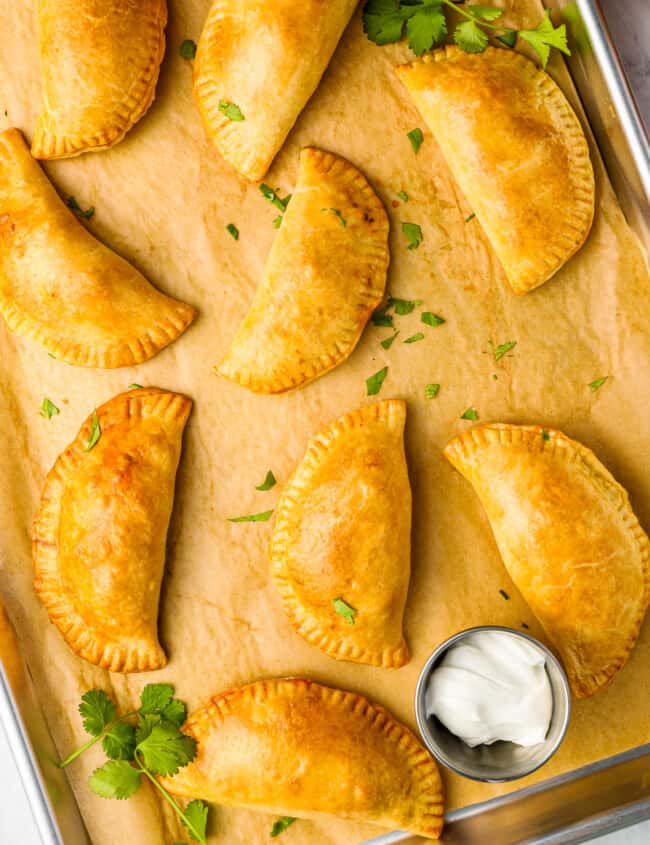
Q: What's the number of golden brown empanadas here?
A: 9